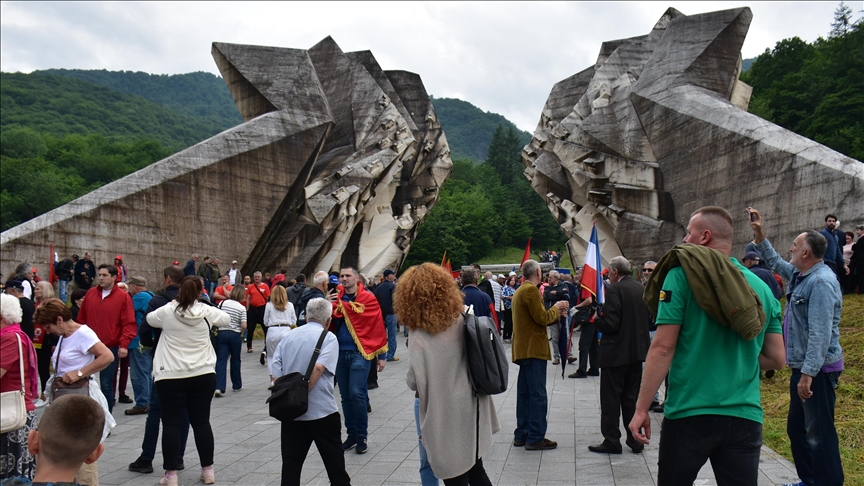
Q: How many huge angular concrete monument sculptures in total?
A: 2